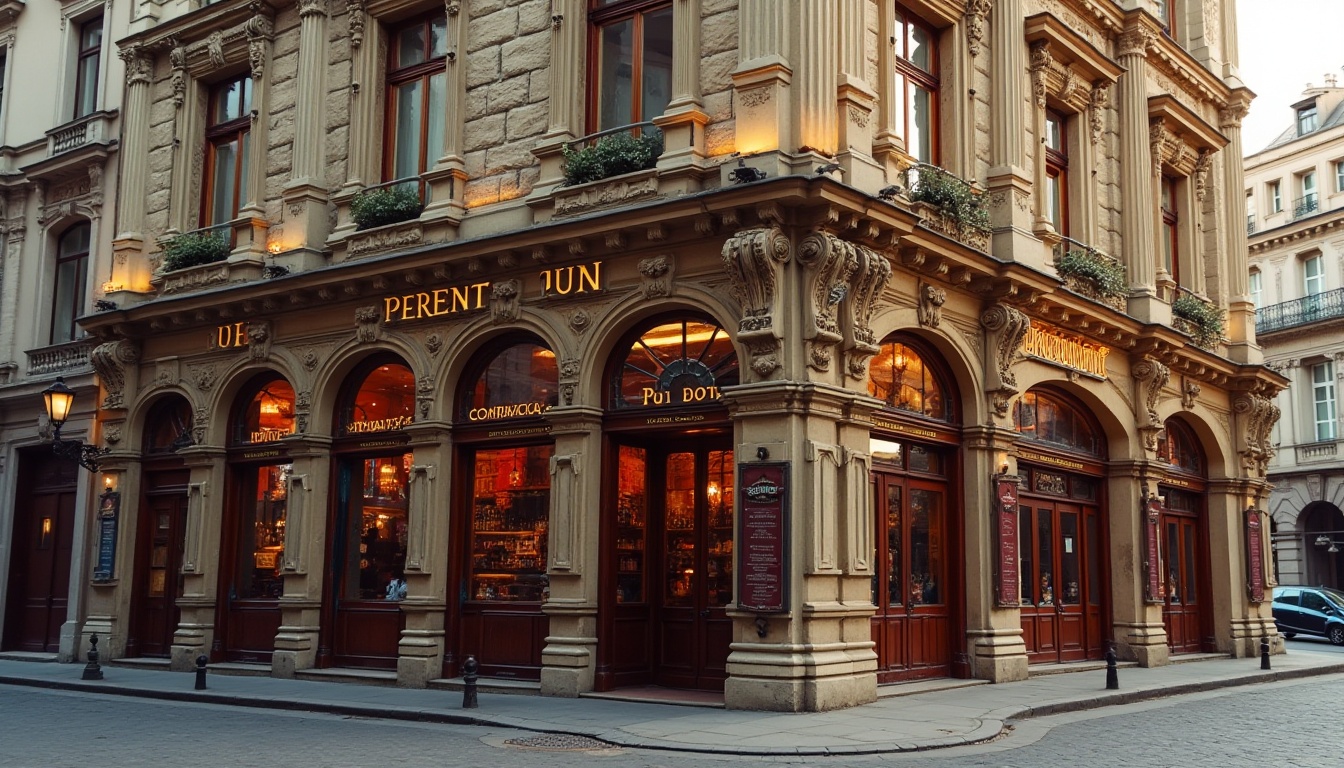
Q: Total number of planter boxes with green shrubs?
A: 6